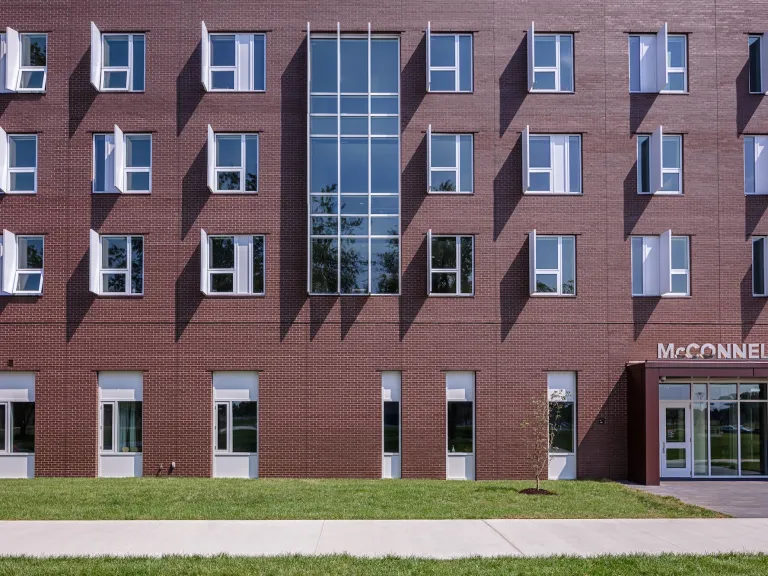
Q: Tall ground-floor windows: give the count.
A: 6